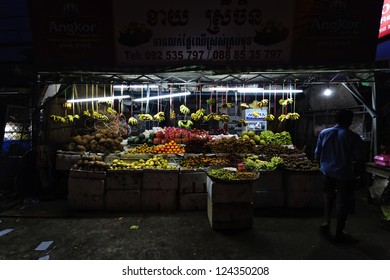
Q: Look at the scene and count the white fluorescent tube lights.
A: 5